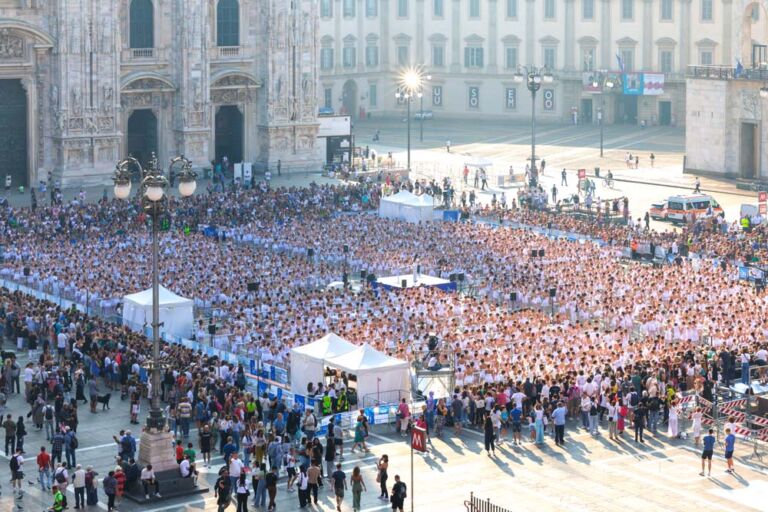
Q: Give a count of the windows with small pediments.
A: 12